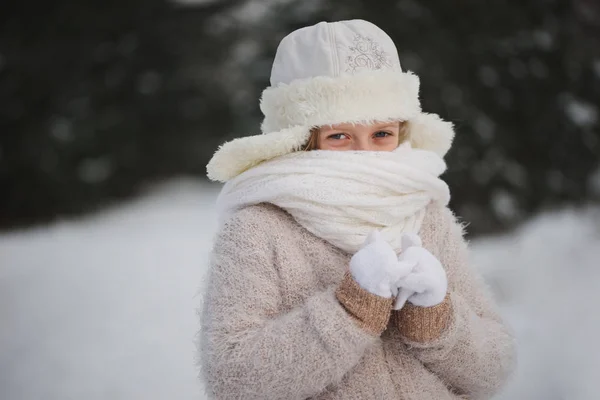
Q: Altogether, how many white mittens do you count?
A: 2